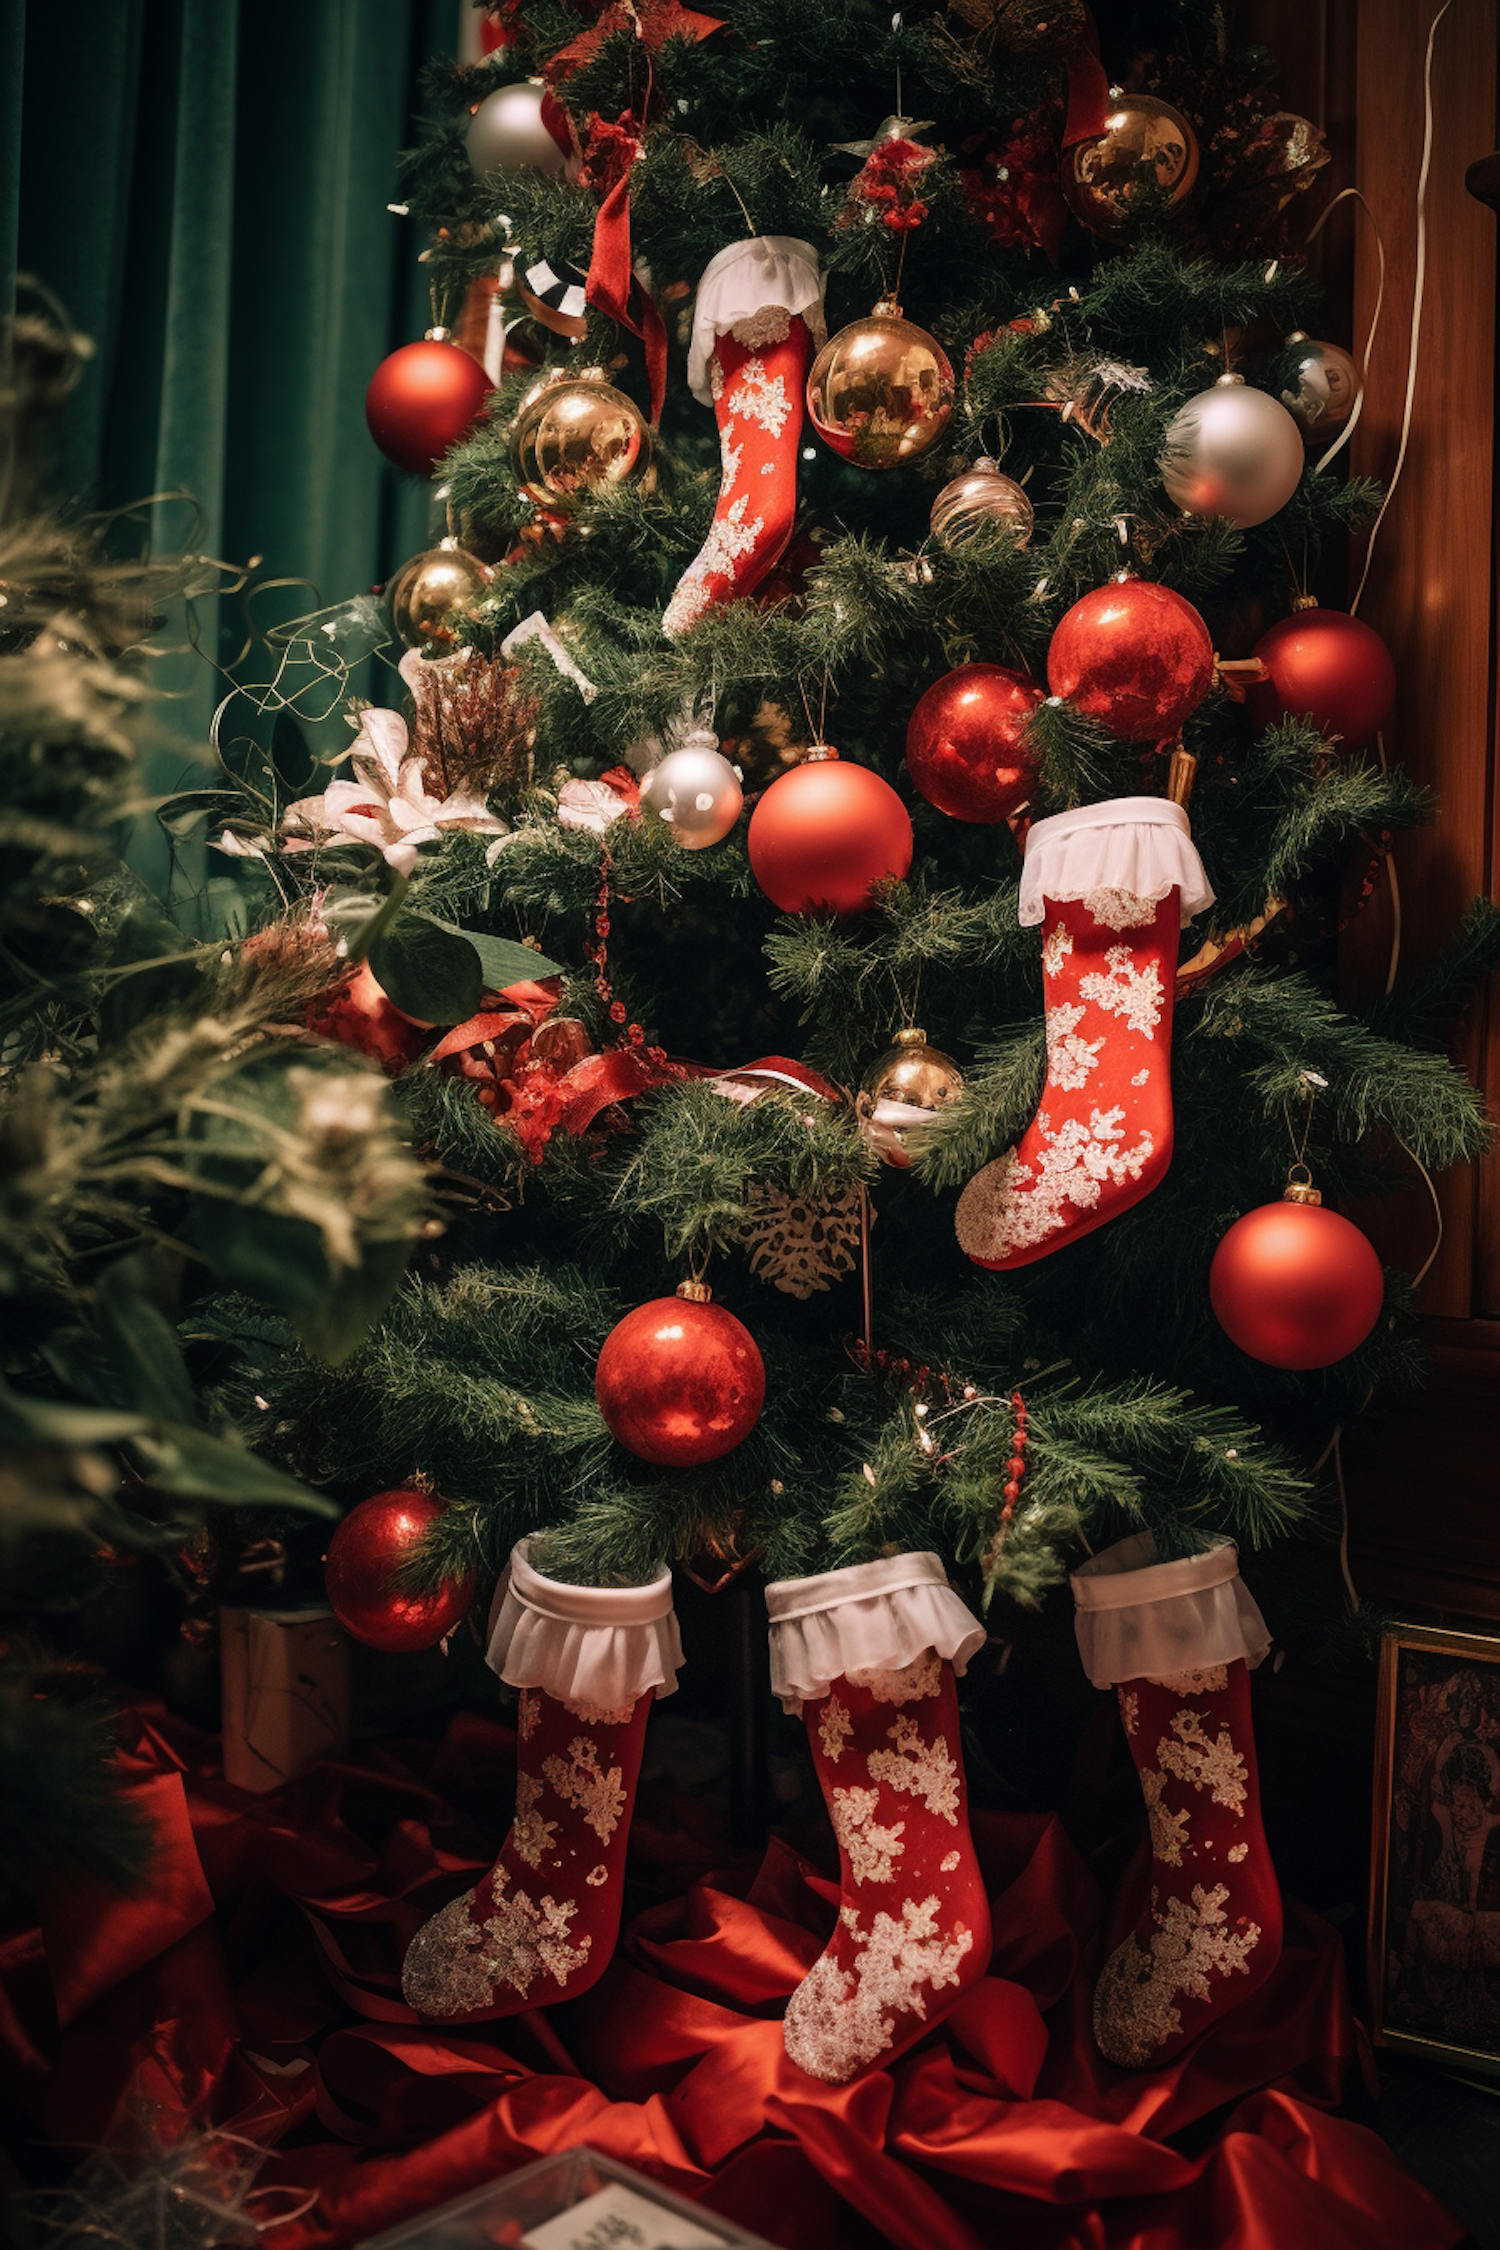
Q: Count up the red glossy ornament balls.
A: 4